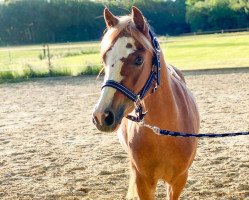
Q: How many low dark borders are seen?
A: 1